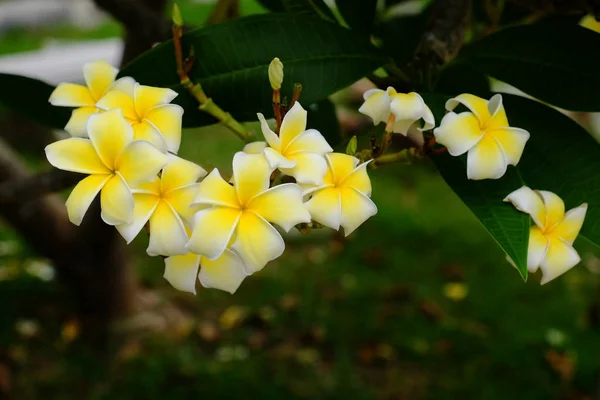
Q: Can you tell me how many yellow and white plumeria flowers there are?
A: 11